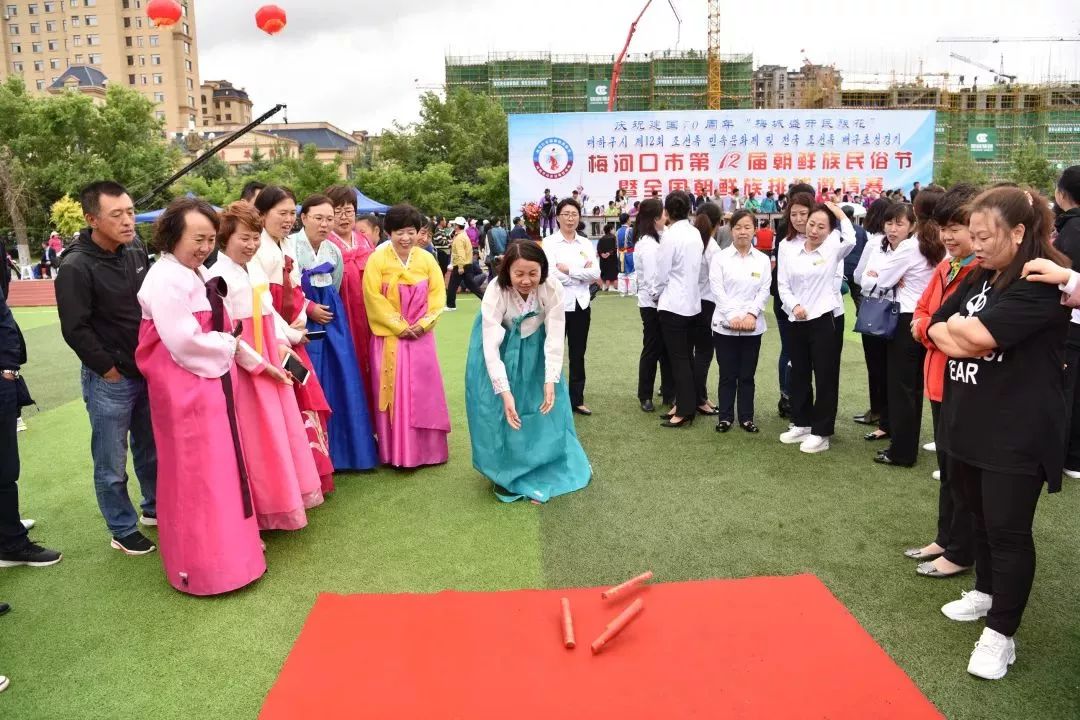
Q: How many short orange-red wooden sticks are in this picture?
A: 3